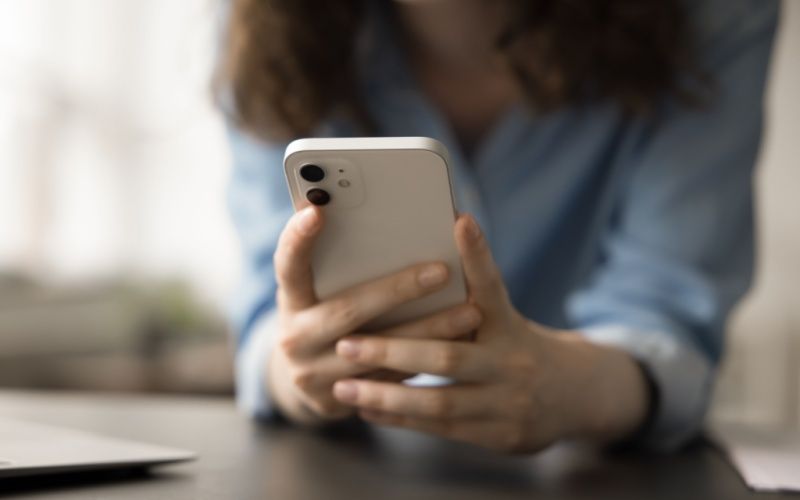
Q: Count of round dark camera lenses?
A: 2